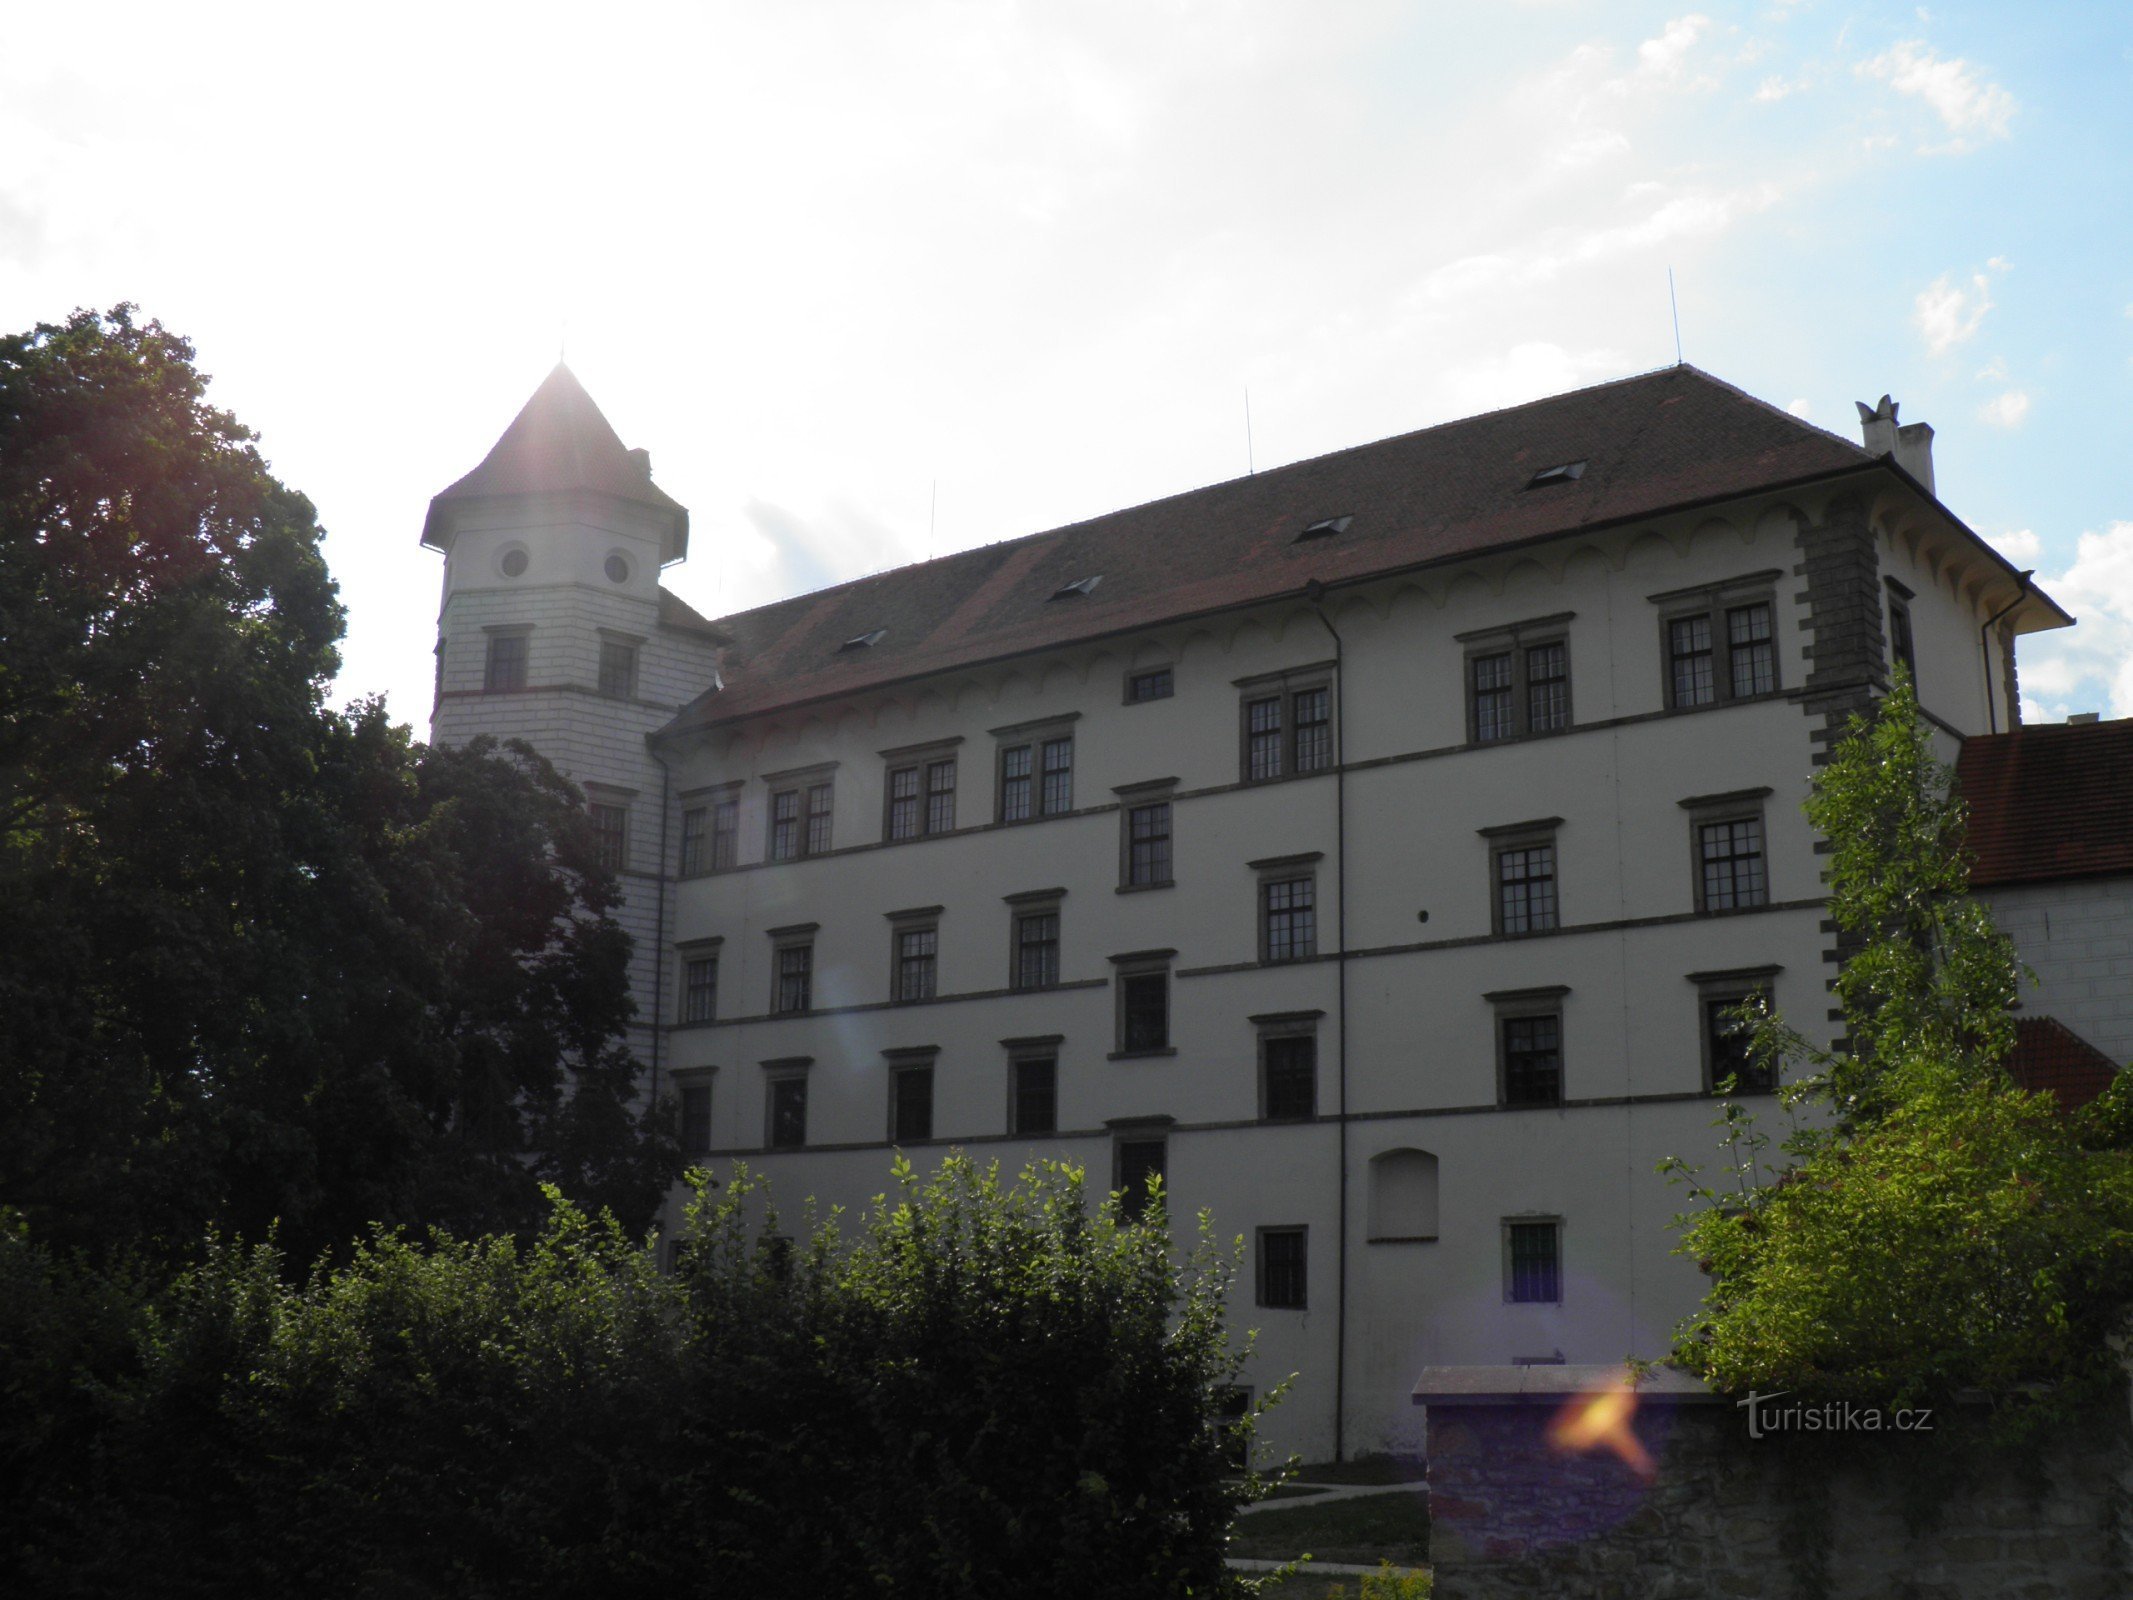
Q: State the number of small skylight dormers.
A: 4